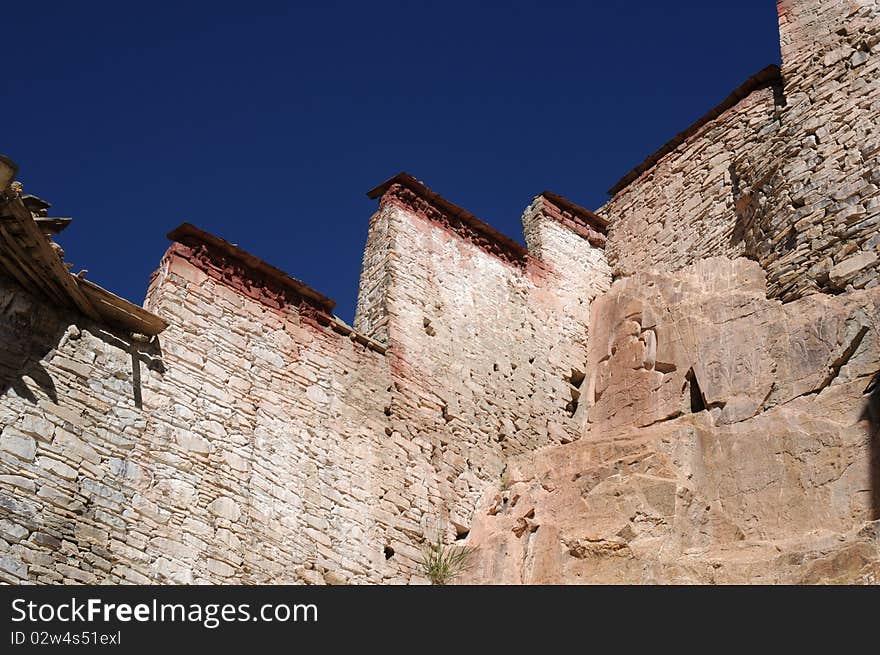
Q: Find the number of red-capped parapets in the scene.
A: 3